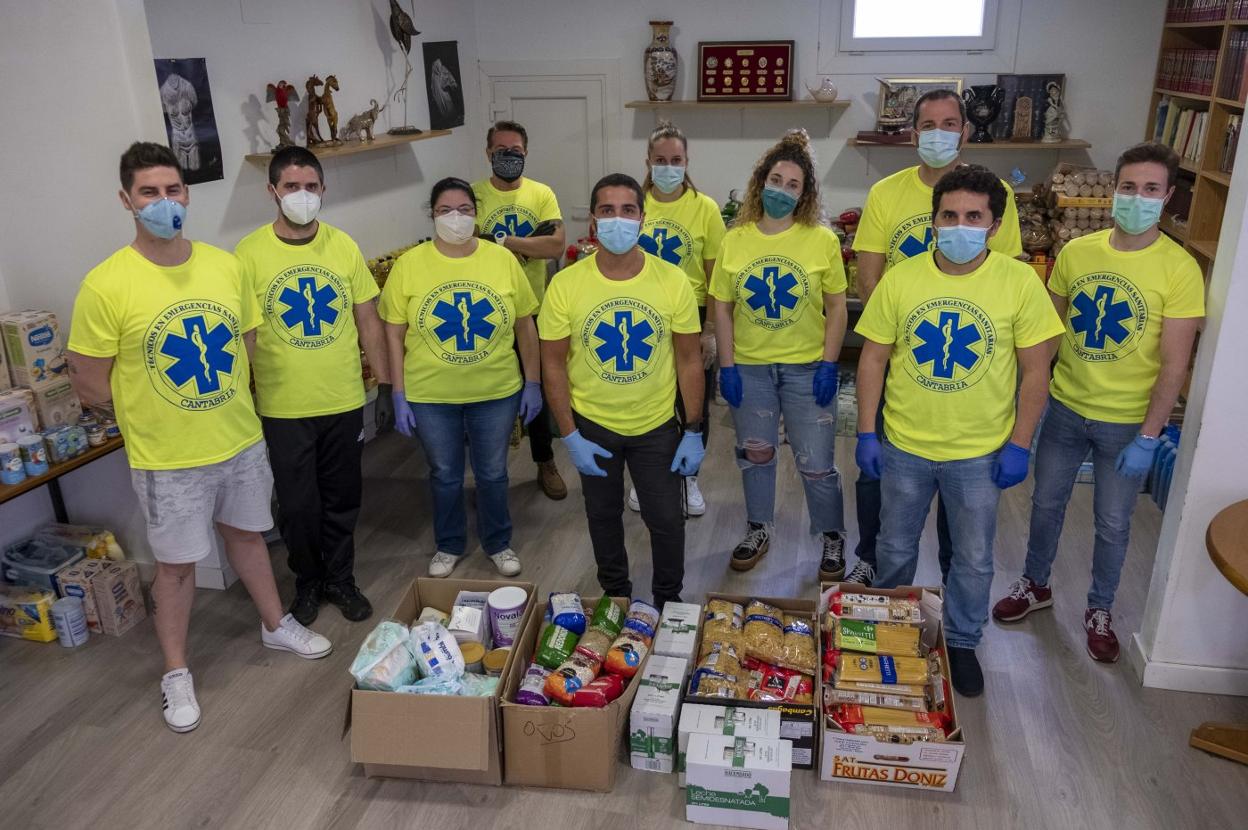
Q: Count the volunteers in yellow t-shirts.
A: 10